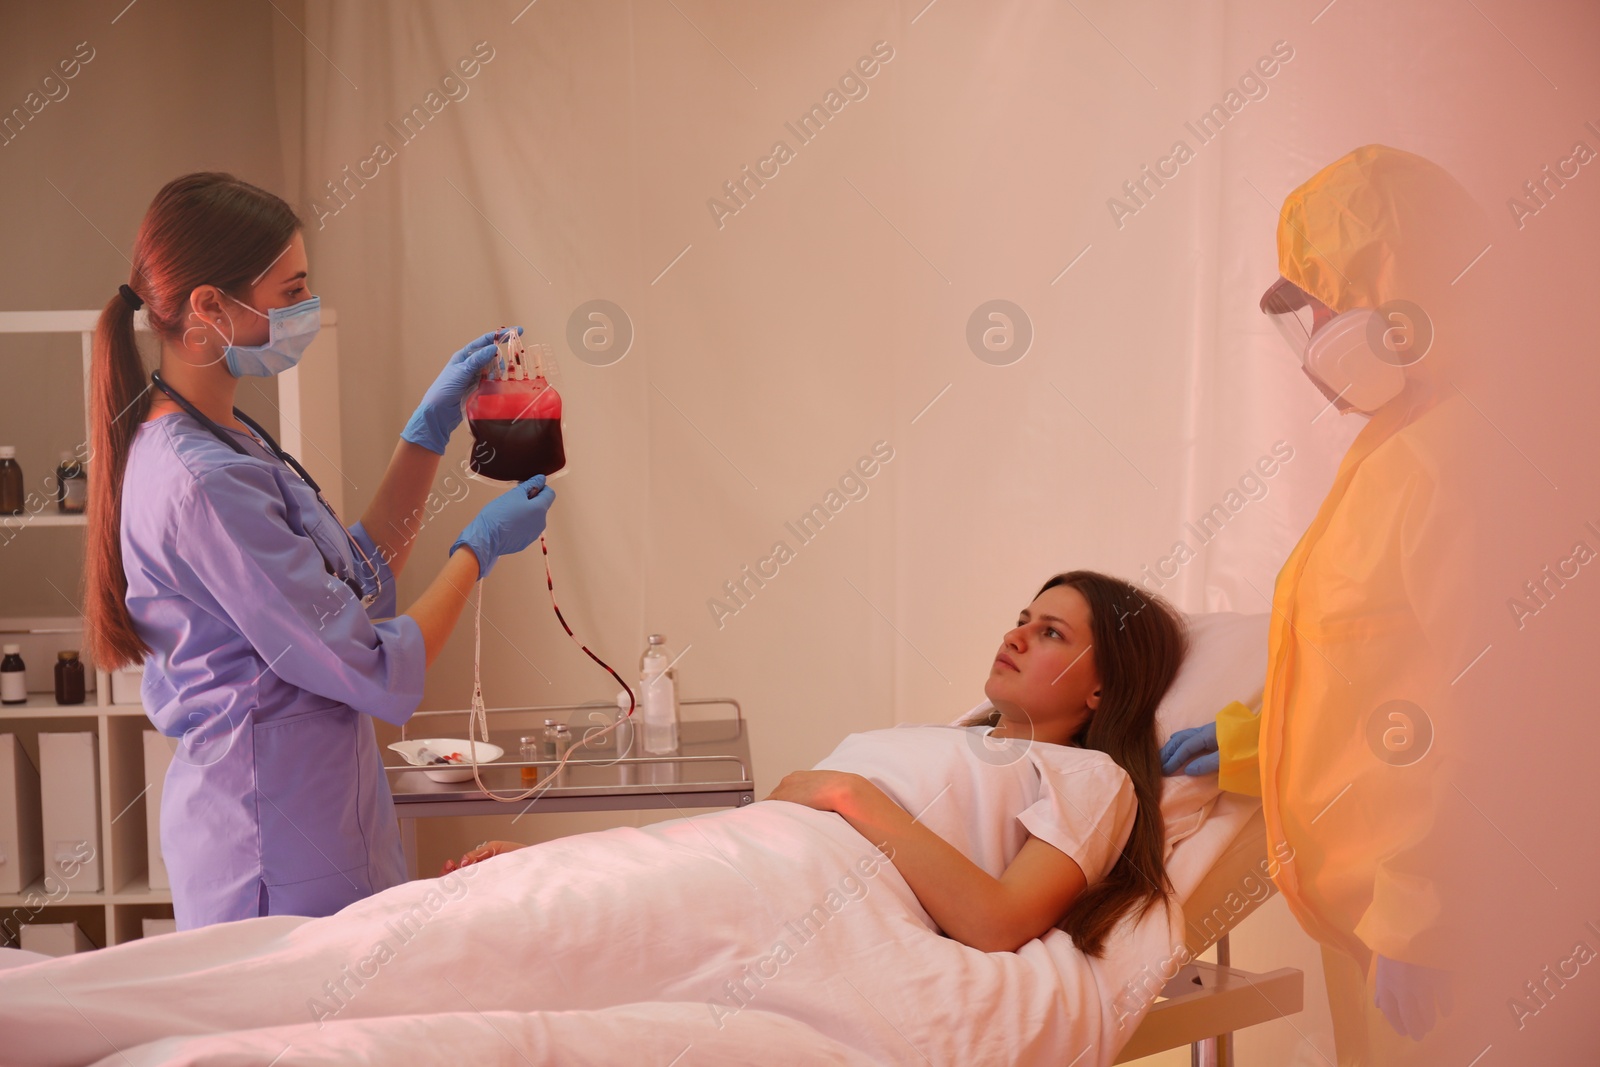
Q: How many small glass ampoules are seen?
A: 3